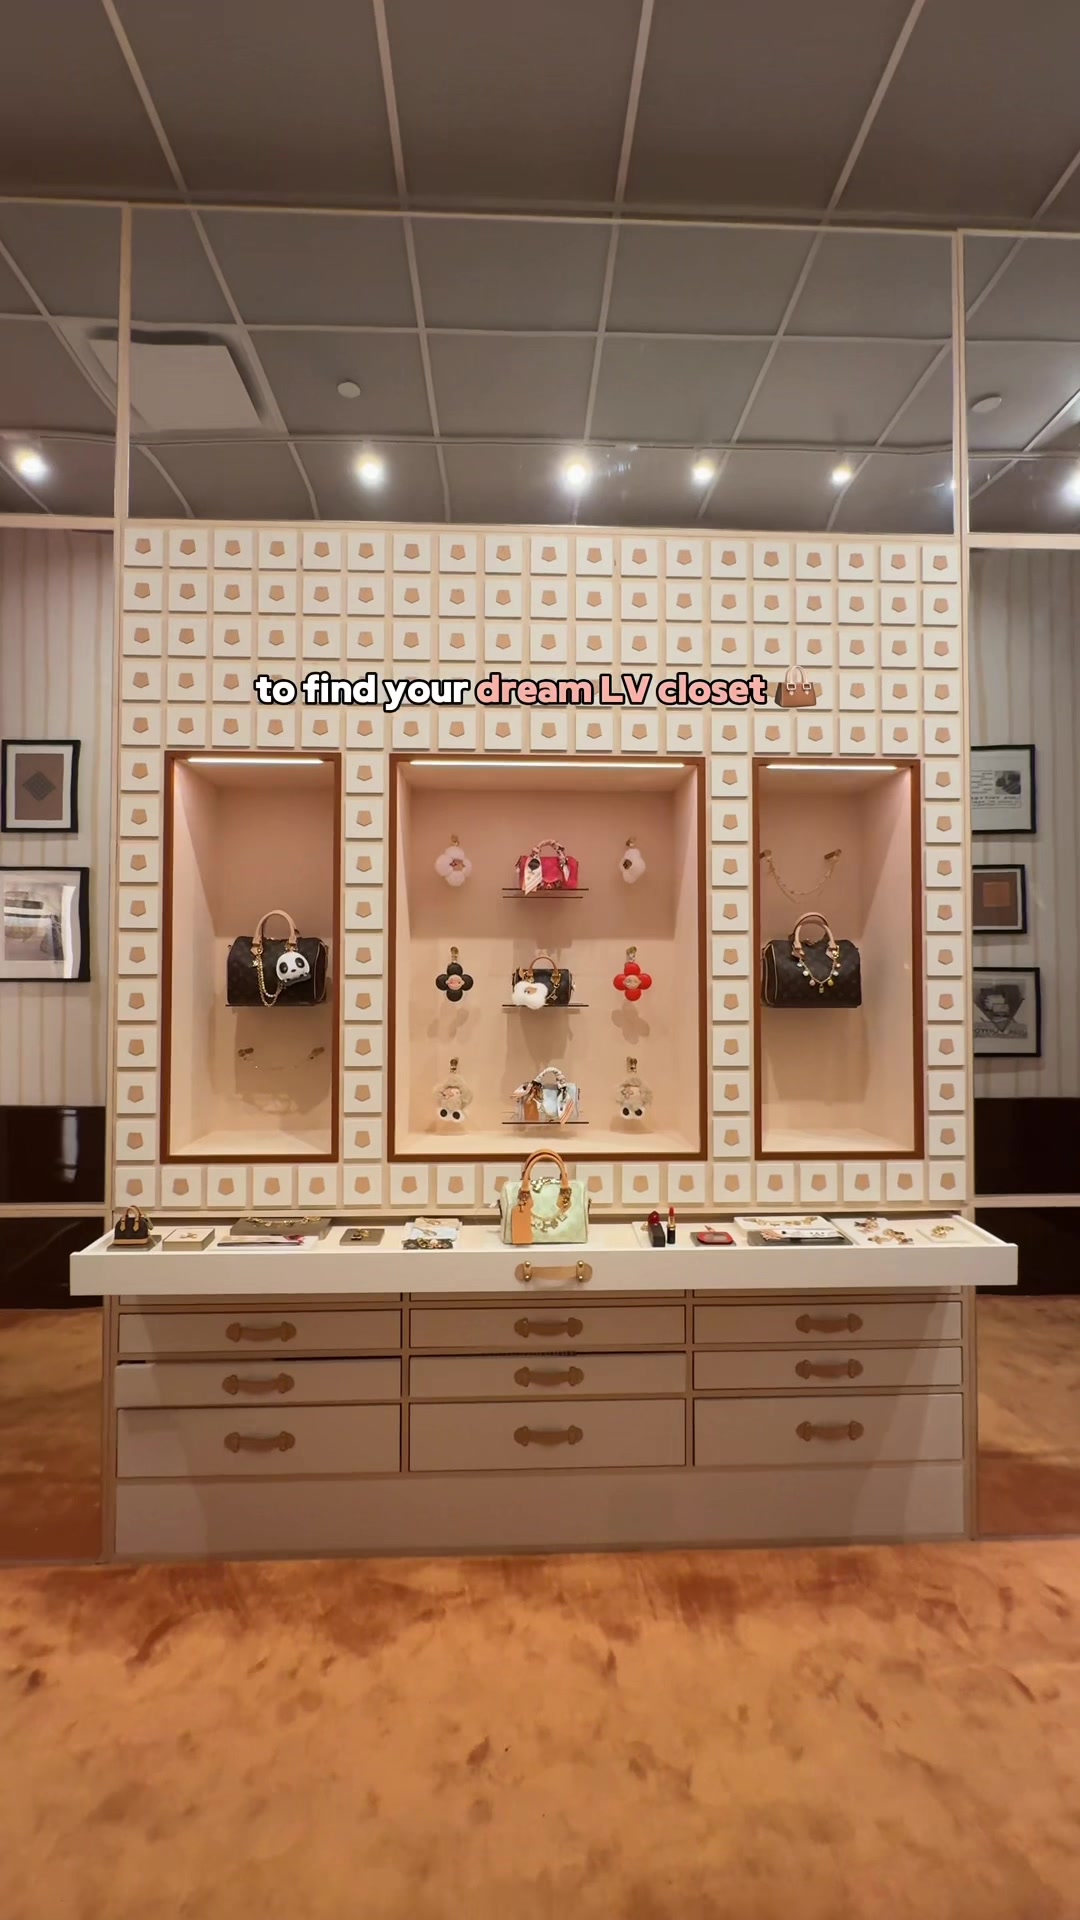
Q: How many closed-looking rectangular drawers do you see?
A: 9